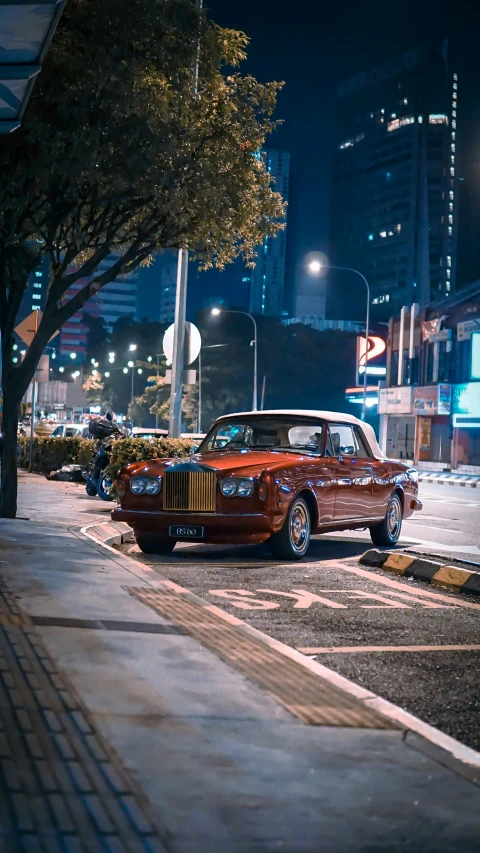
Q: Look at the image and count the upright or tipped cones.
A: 0